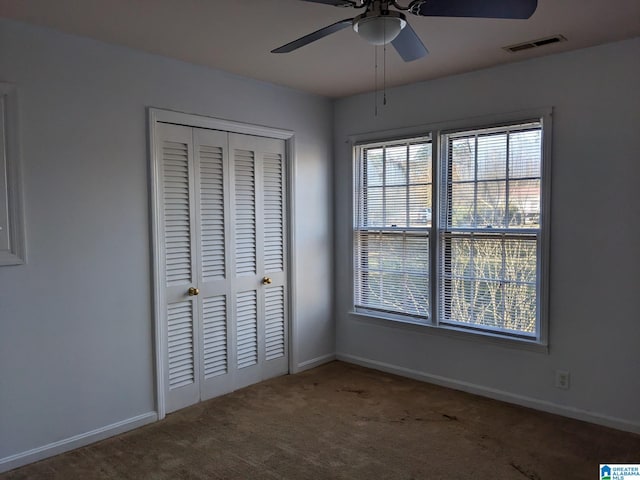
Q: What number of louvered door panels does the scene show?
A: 4